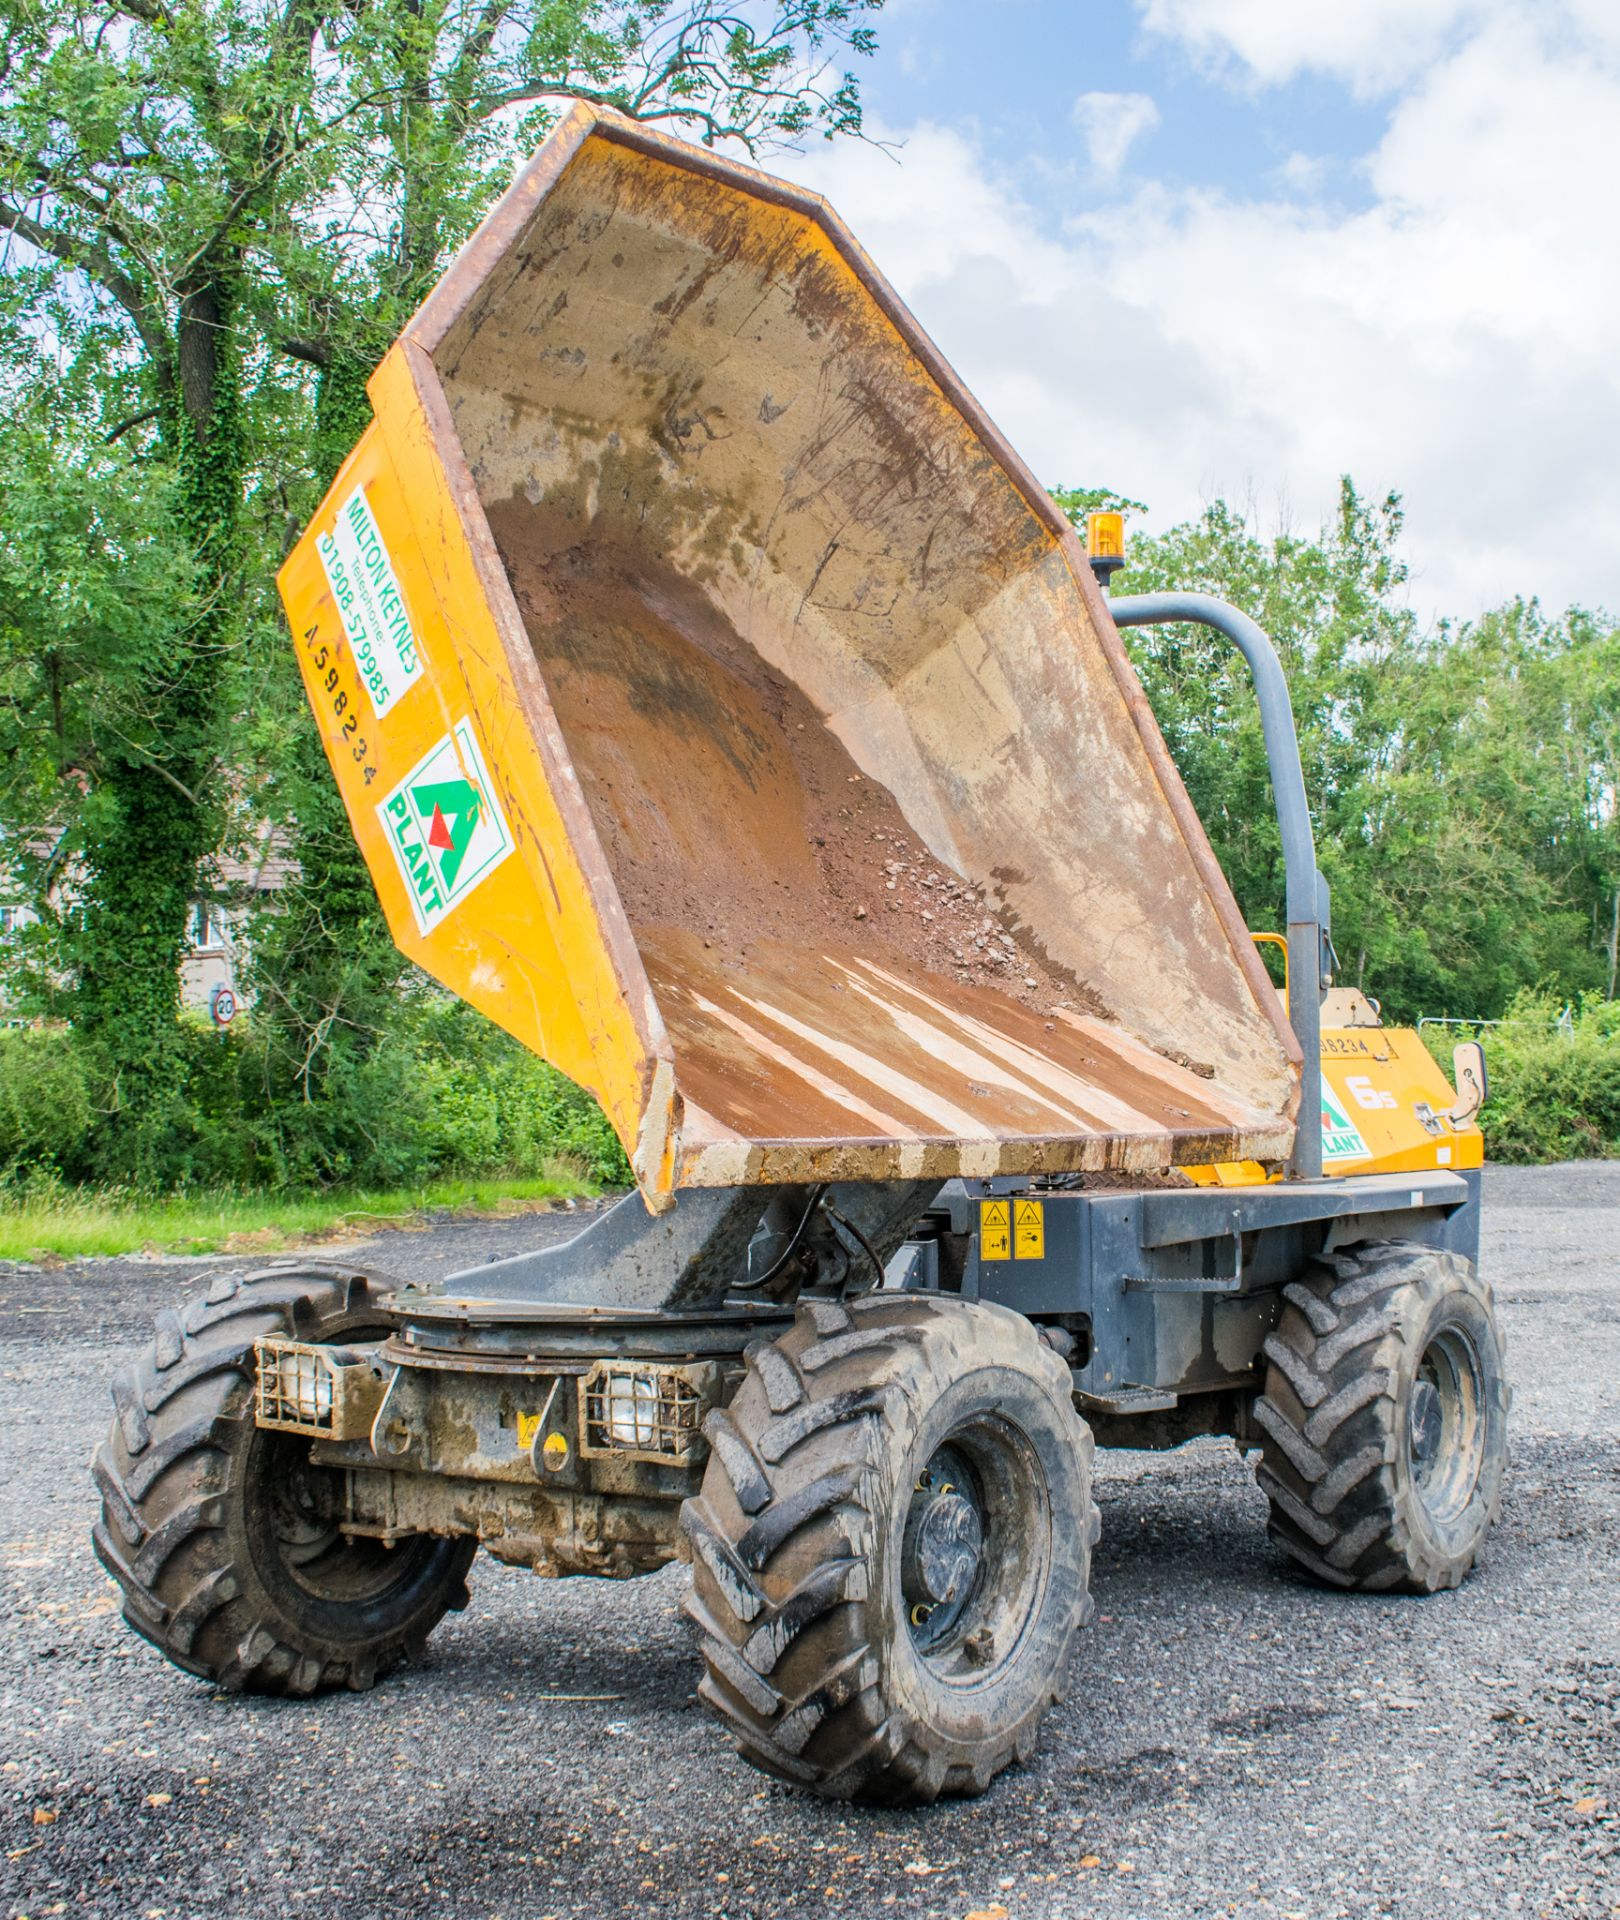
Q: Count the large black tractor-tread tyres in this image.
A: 3